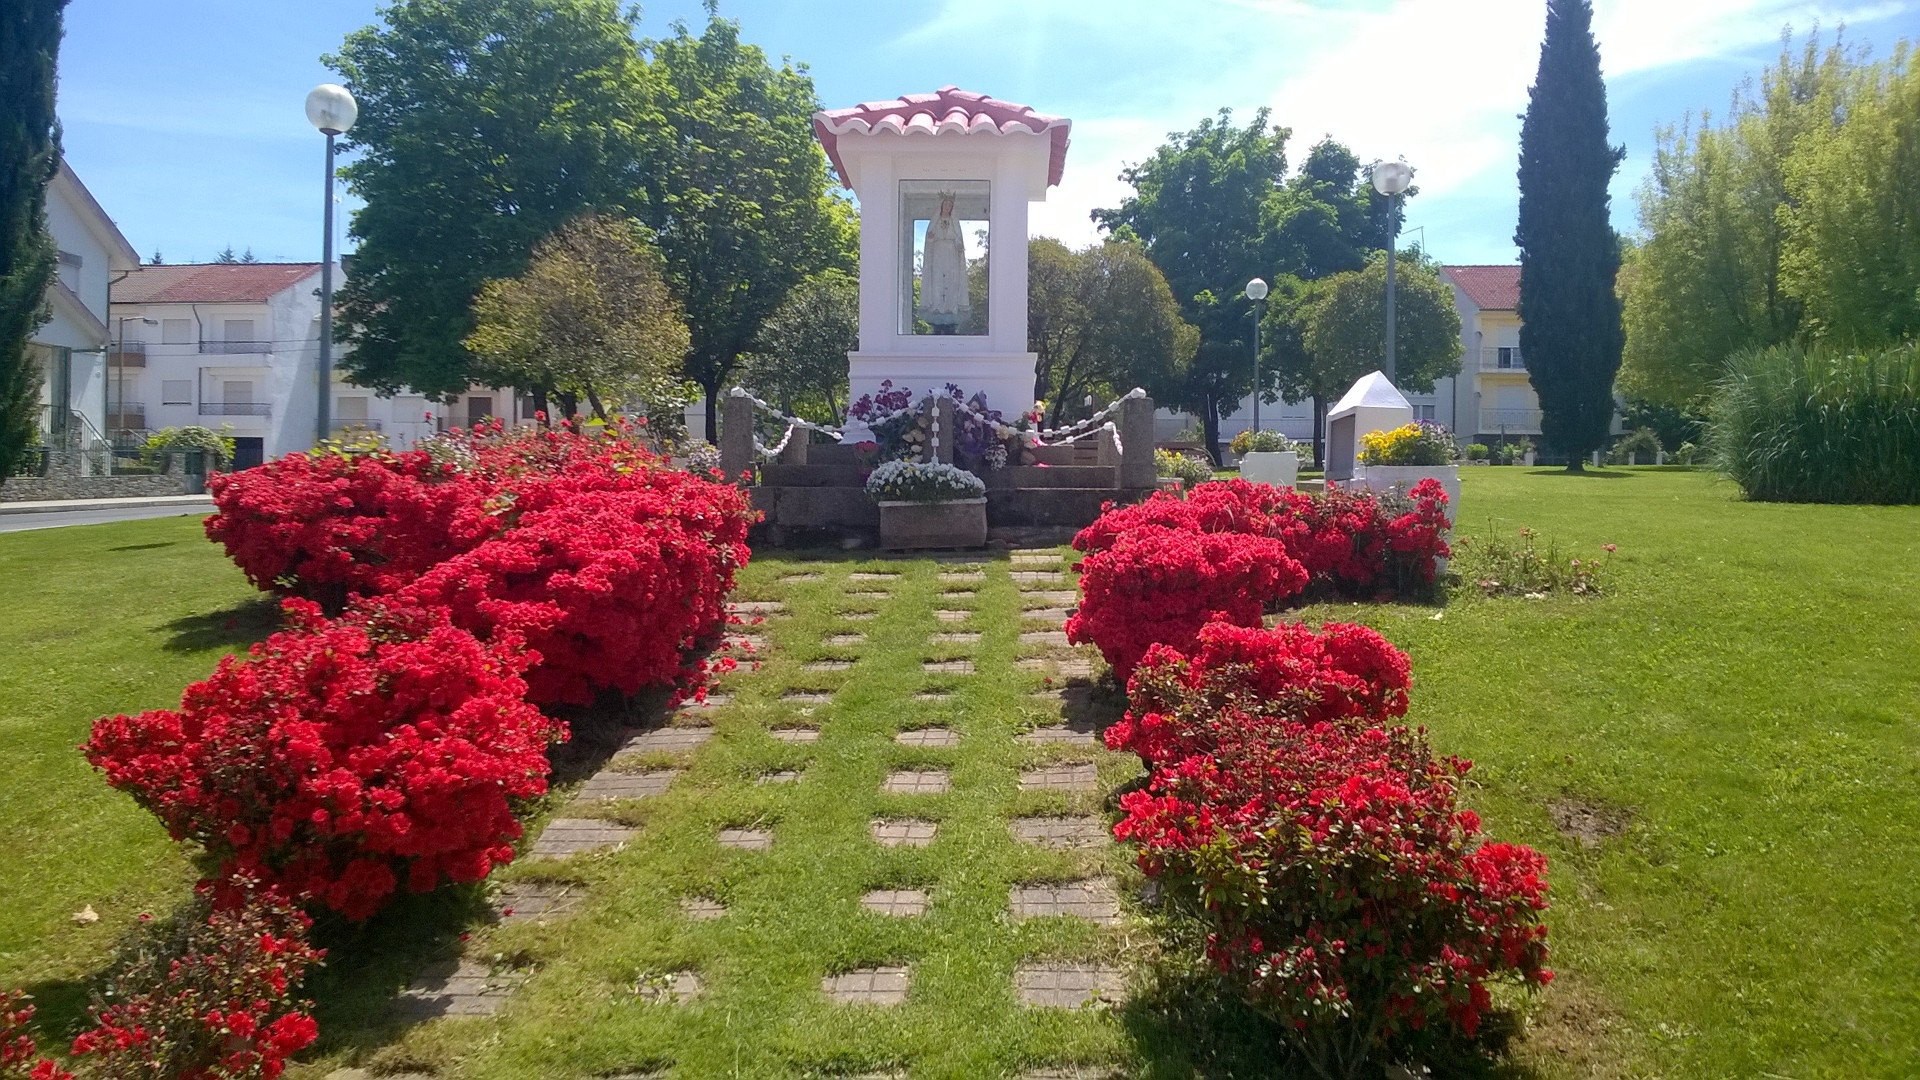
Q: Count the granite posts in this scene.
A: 5